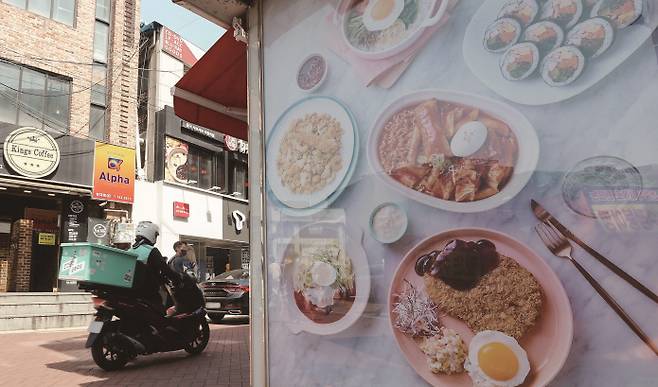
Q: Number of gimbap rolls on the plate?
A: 8